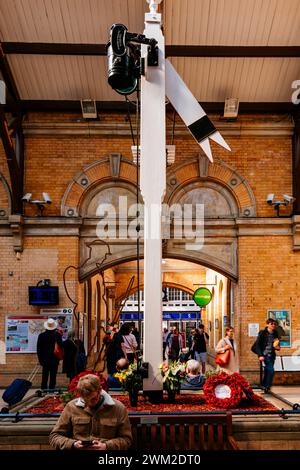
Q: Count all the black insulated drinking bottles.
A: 0